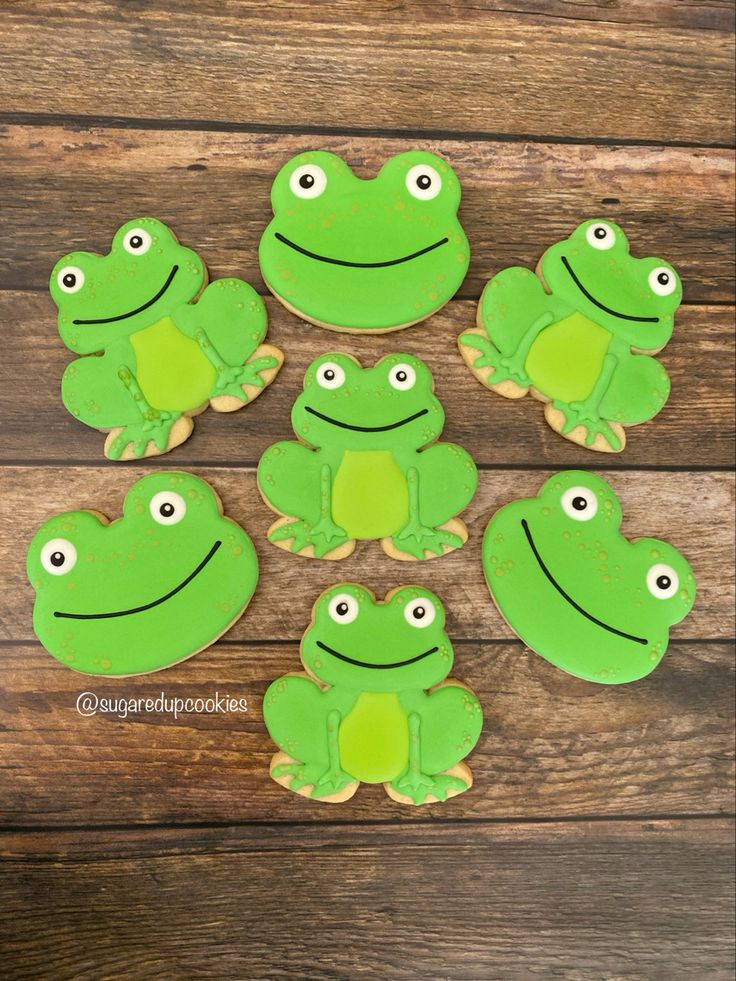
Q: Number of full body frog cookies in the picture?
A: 4